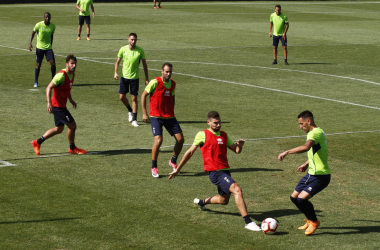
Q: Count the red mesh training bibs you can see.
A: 3